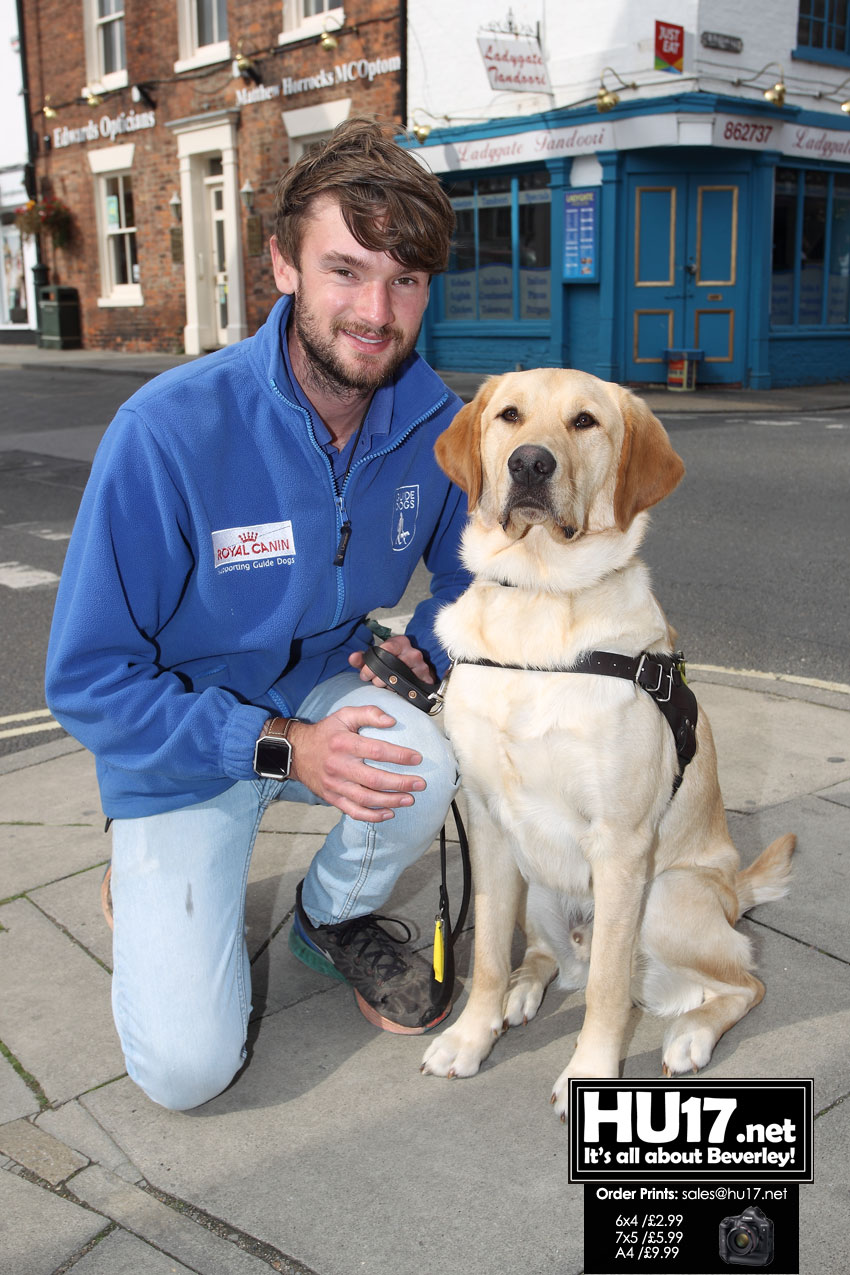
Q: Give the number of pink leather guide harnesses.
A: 0